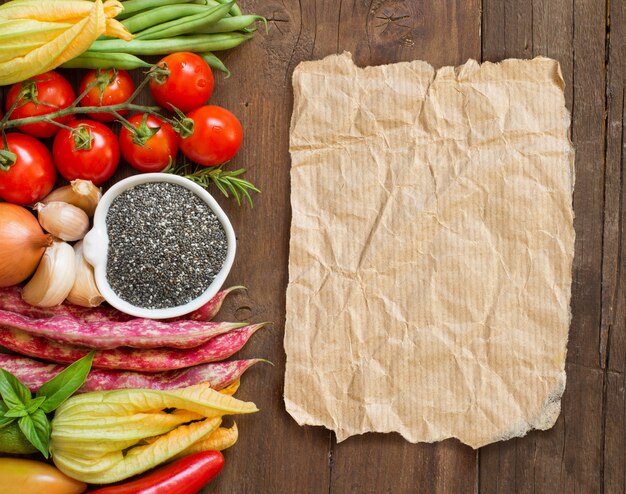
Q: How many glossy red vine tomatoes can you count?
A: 7